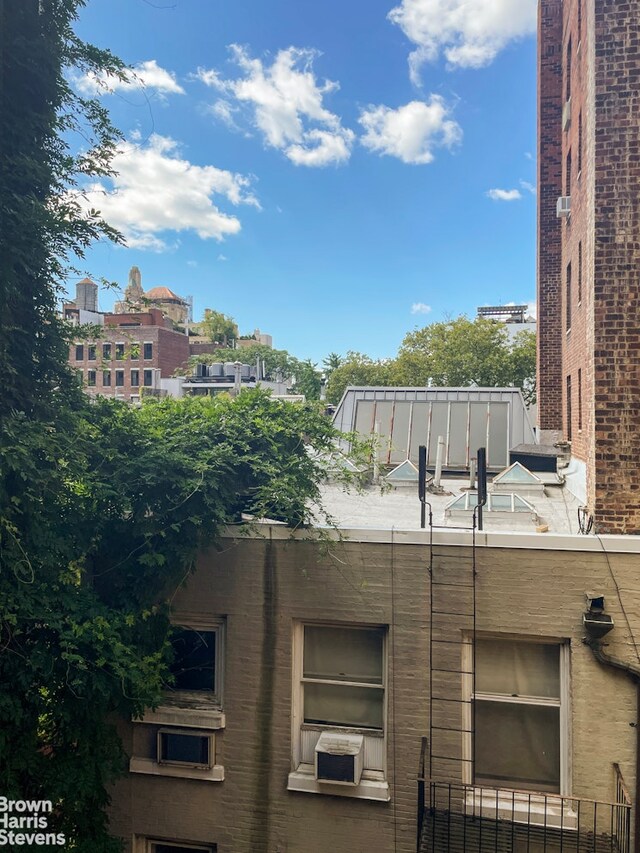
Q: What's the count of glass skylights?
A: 4